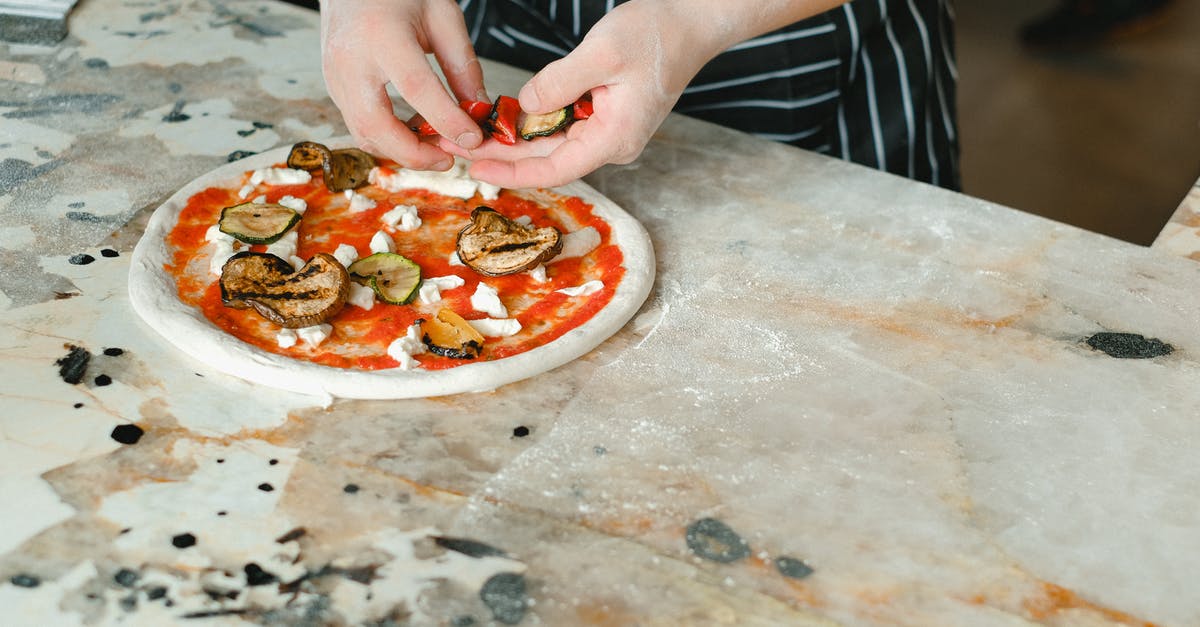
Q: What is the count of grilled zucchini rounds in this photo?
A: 3